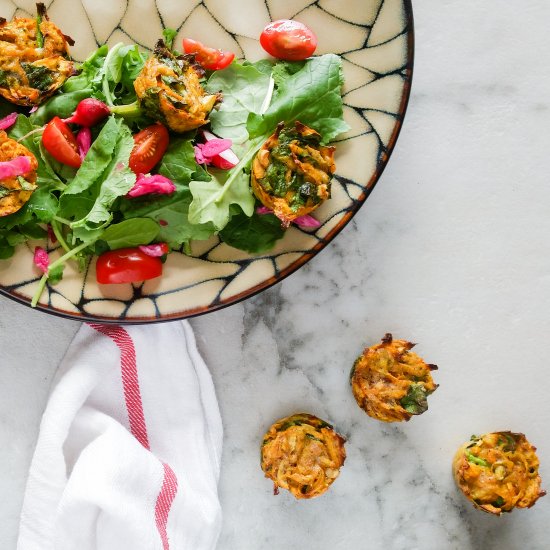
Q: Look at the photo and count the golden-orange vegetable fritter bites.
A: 7